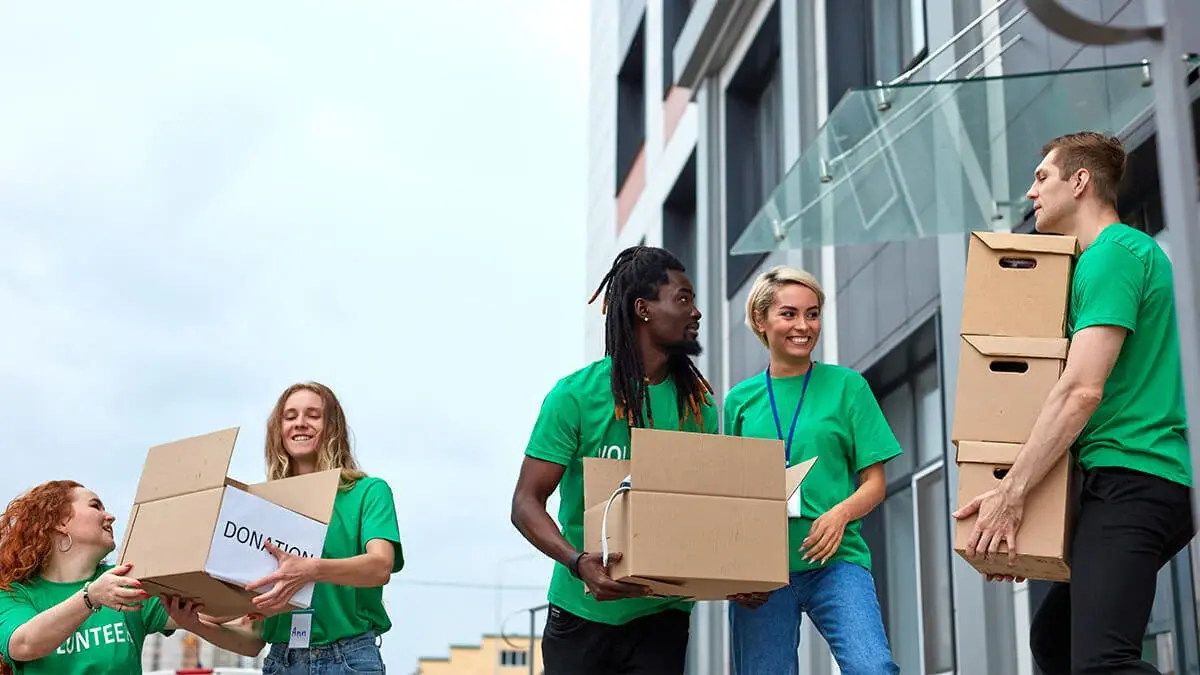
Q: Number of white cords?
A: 1